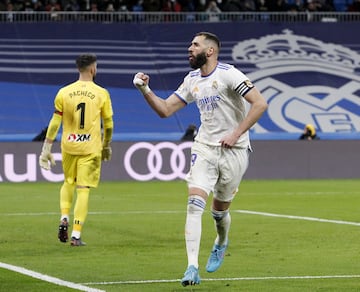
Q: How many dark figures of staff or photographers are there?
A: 3